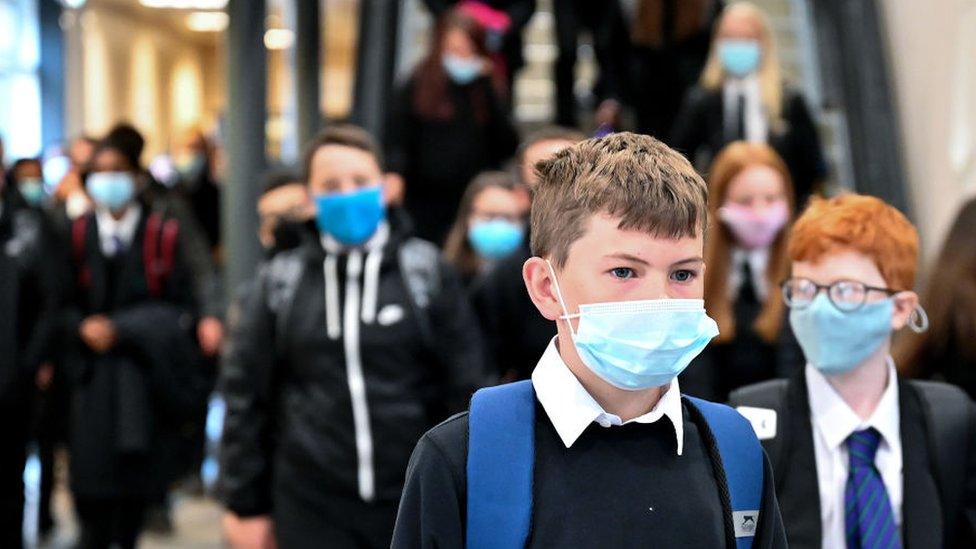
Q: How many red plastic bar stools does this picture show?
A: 0